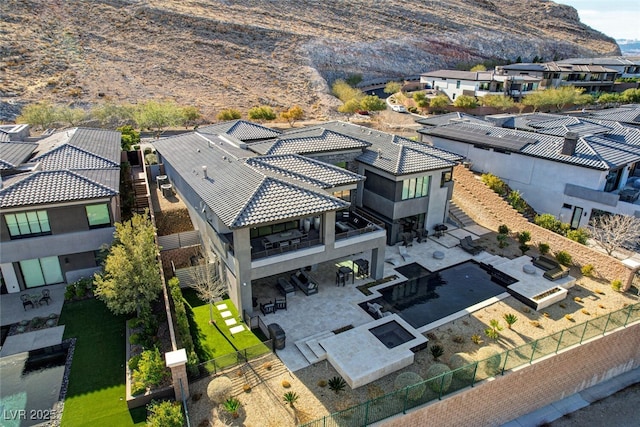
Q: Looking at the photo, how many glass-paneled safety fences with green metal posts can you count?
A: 1